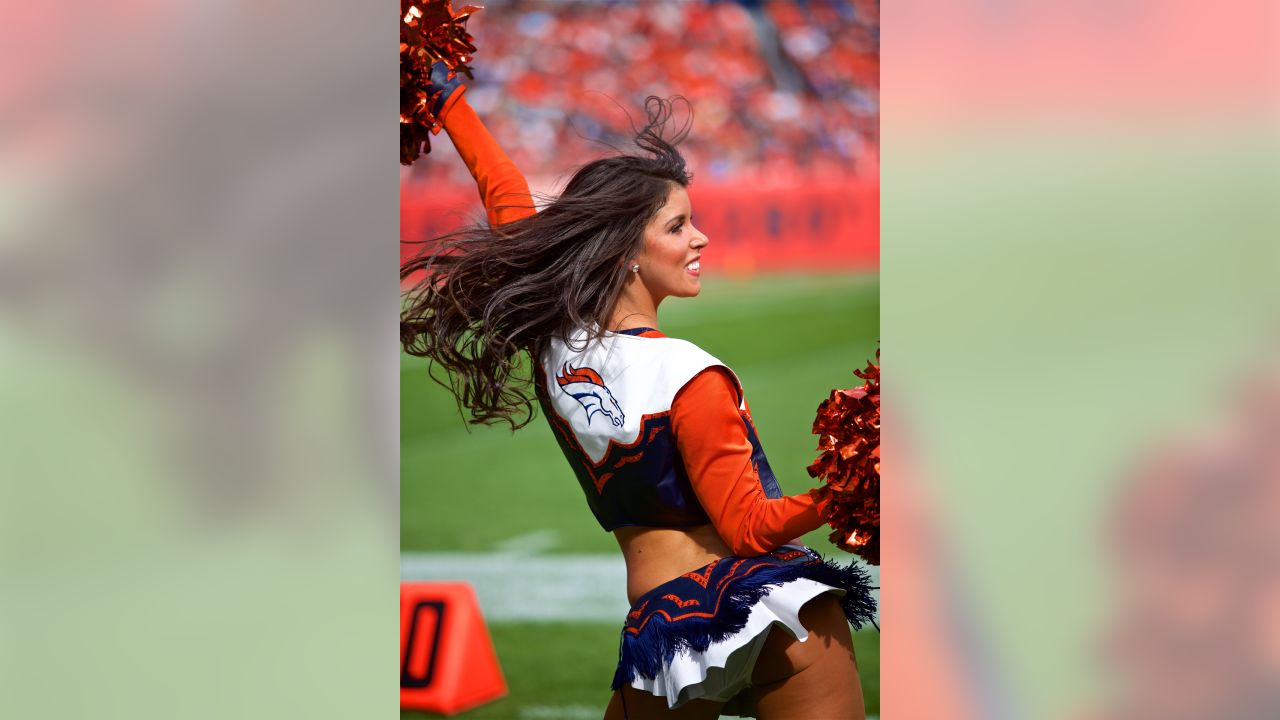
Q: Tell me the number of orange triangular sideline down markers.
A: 1